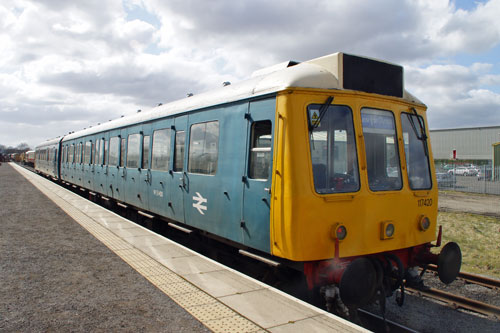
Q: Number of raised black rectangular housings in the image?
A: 1